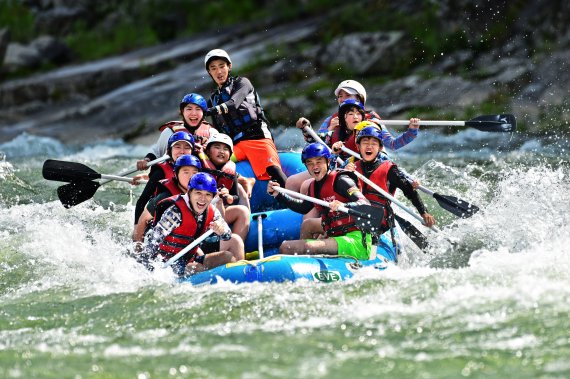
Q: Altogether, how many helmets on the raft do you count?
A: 11